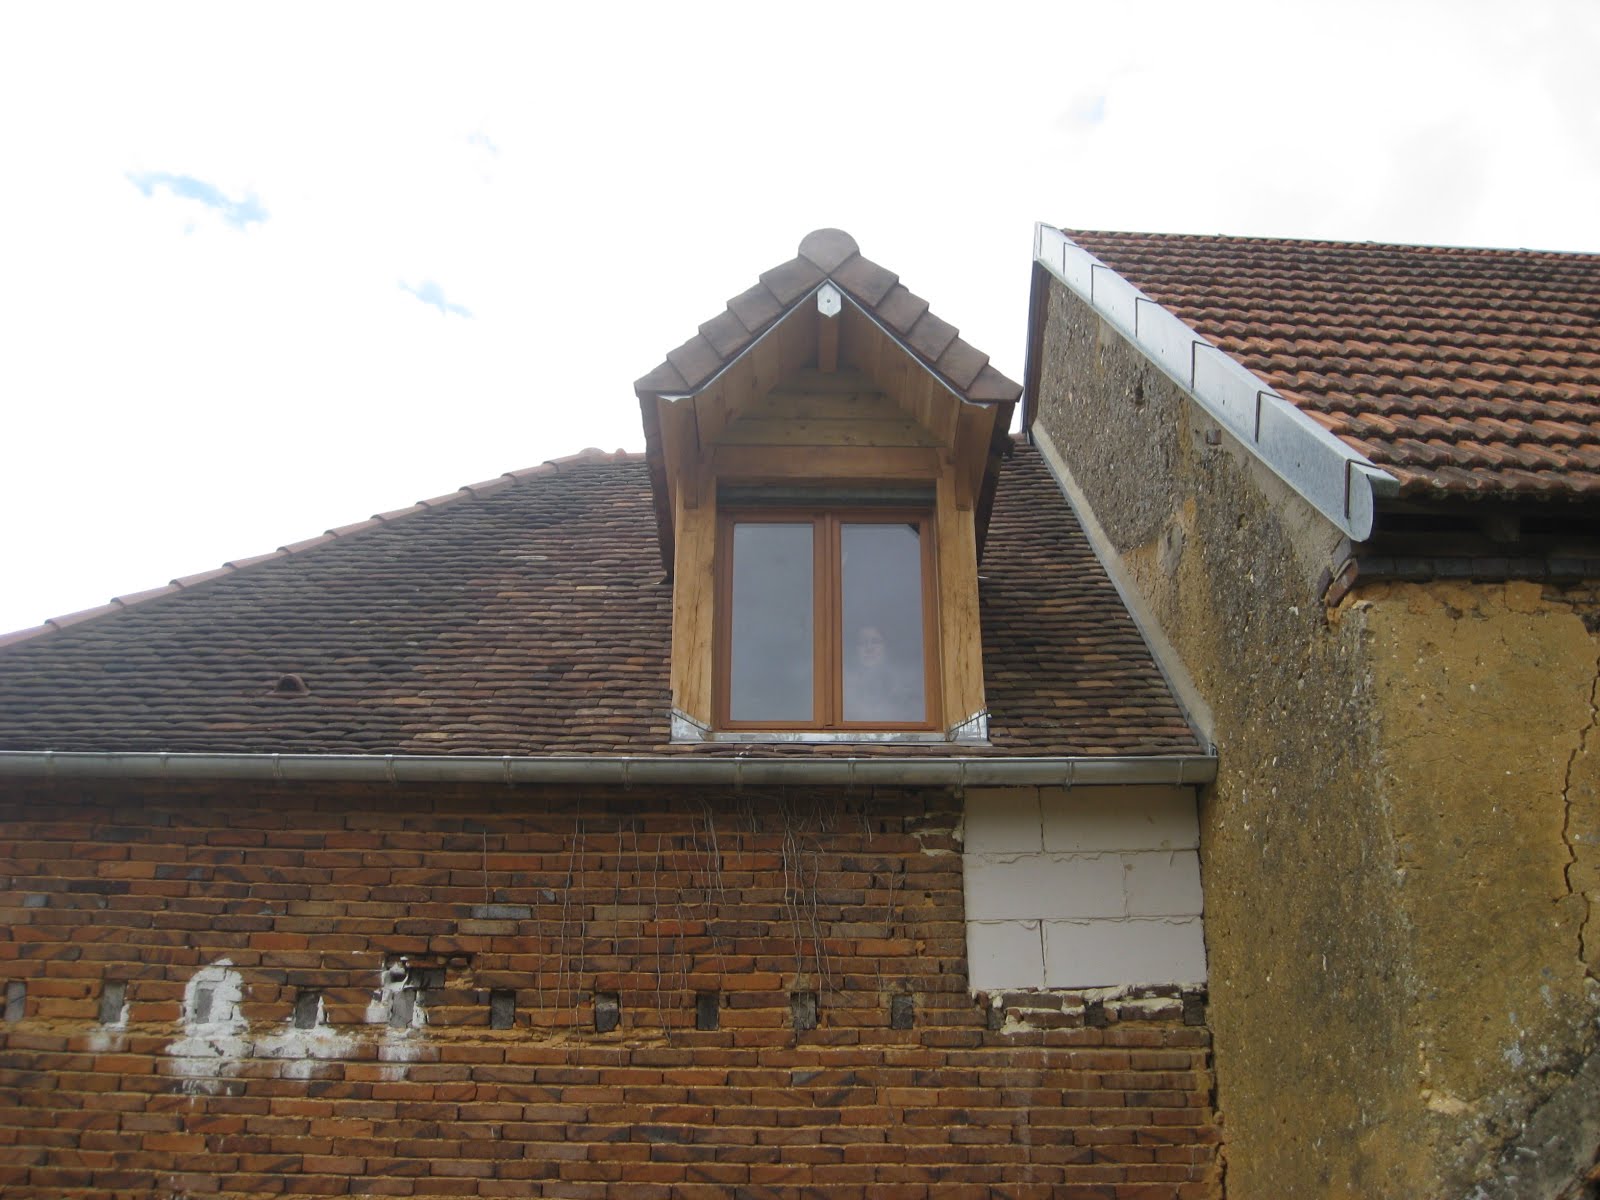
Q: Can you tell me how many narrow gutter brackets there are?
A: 11